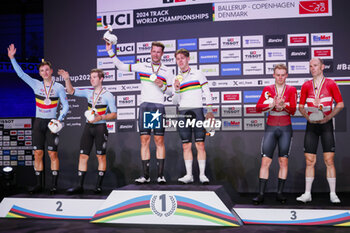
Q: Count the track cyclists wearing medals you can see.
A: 6